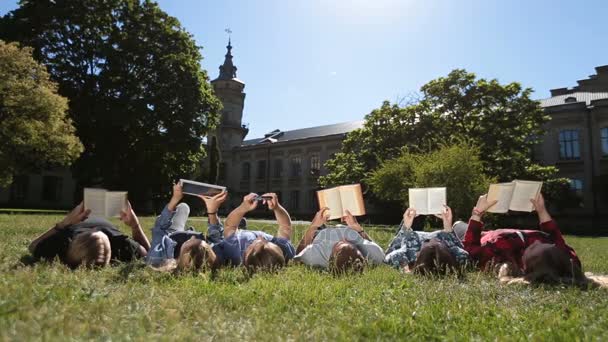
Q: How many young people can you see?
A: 6